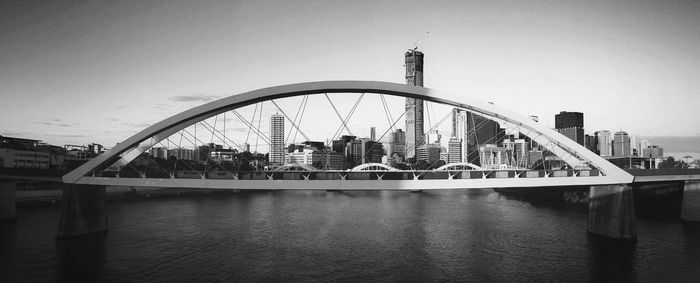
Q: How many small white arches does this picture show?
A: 3